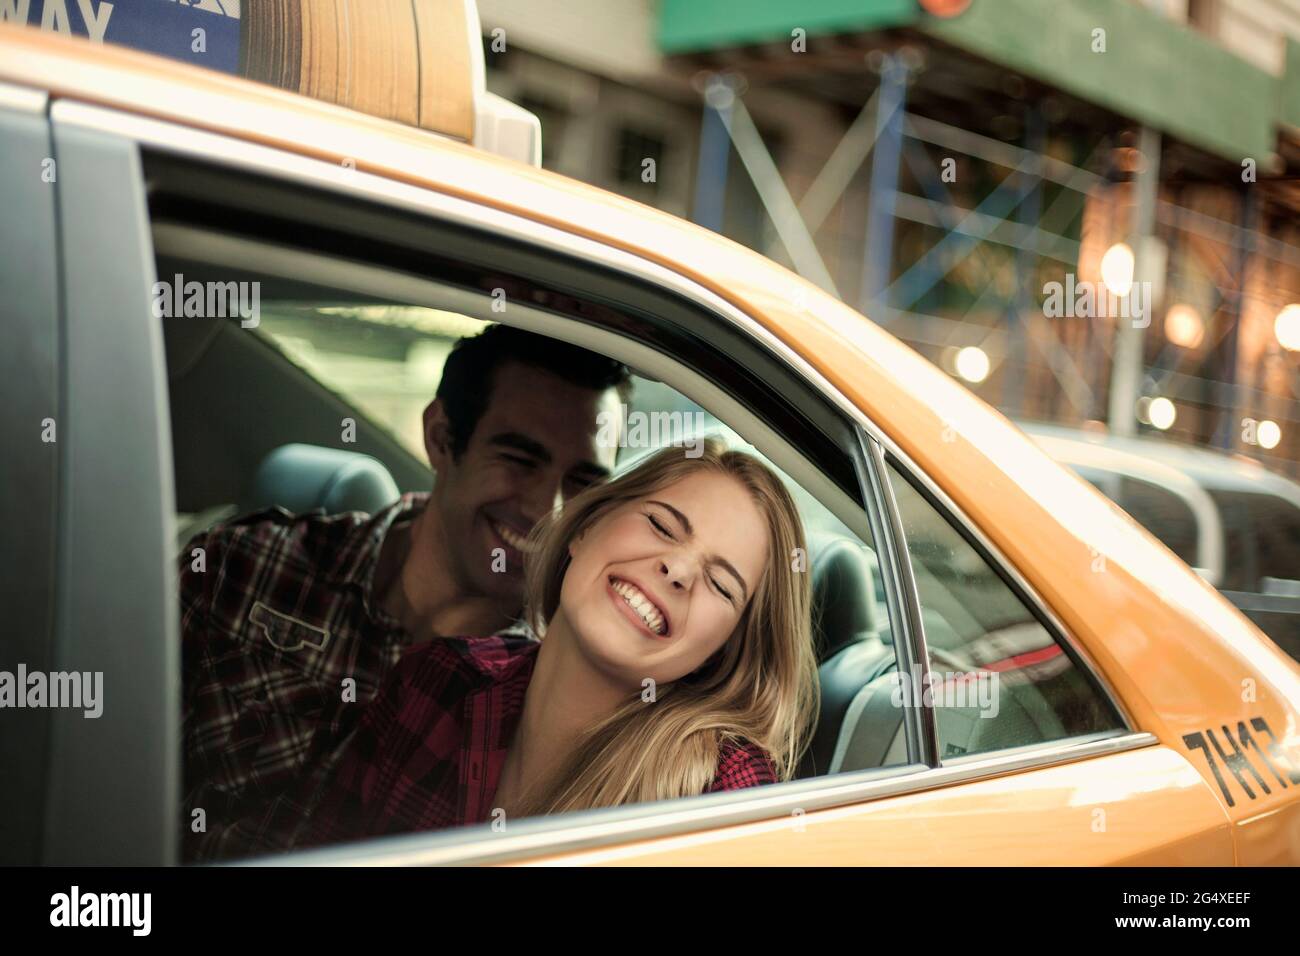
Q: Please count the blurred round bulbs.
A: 6